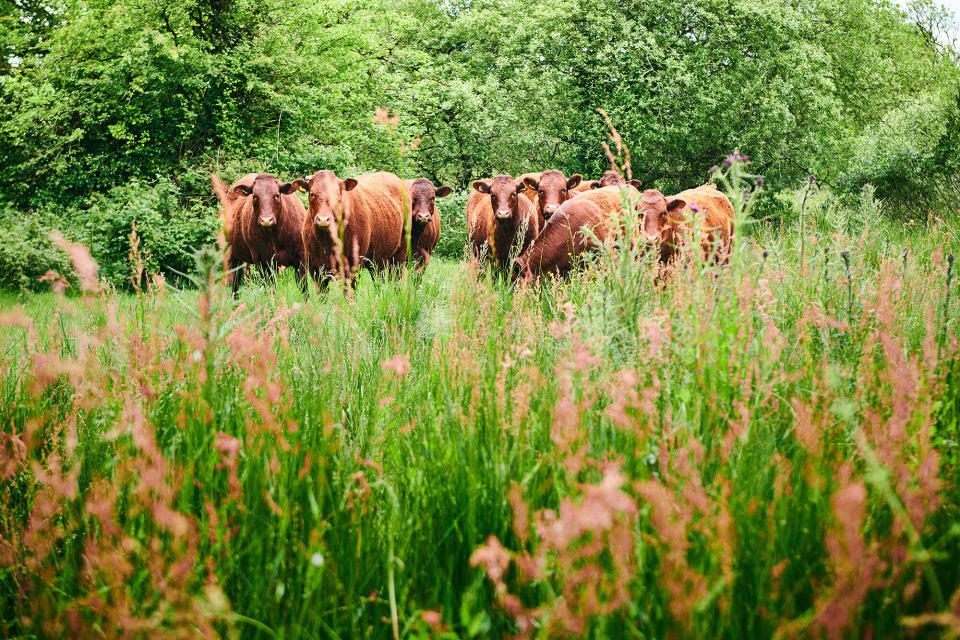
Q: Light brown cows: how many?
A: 8